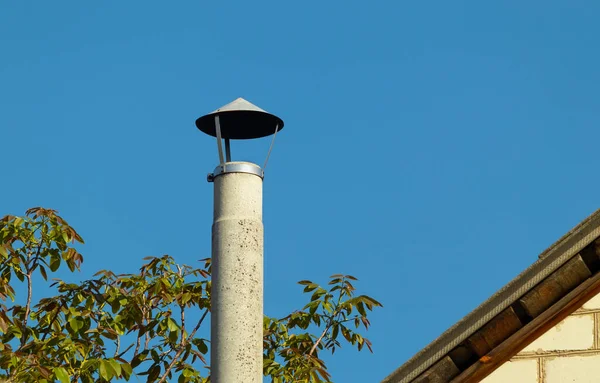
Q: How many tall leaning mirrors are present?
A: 0